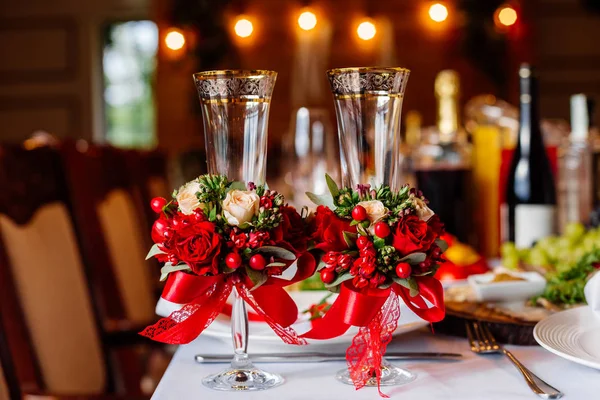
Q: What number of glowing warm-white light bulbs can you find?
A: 6